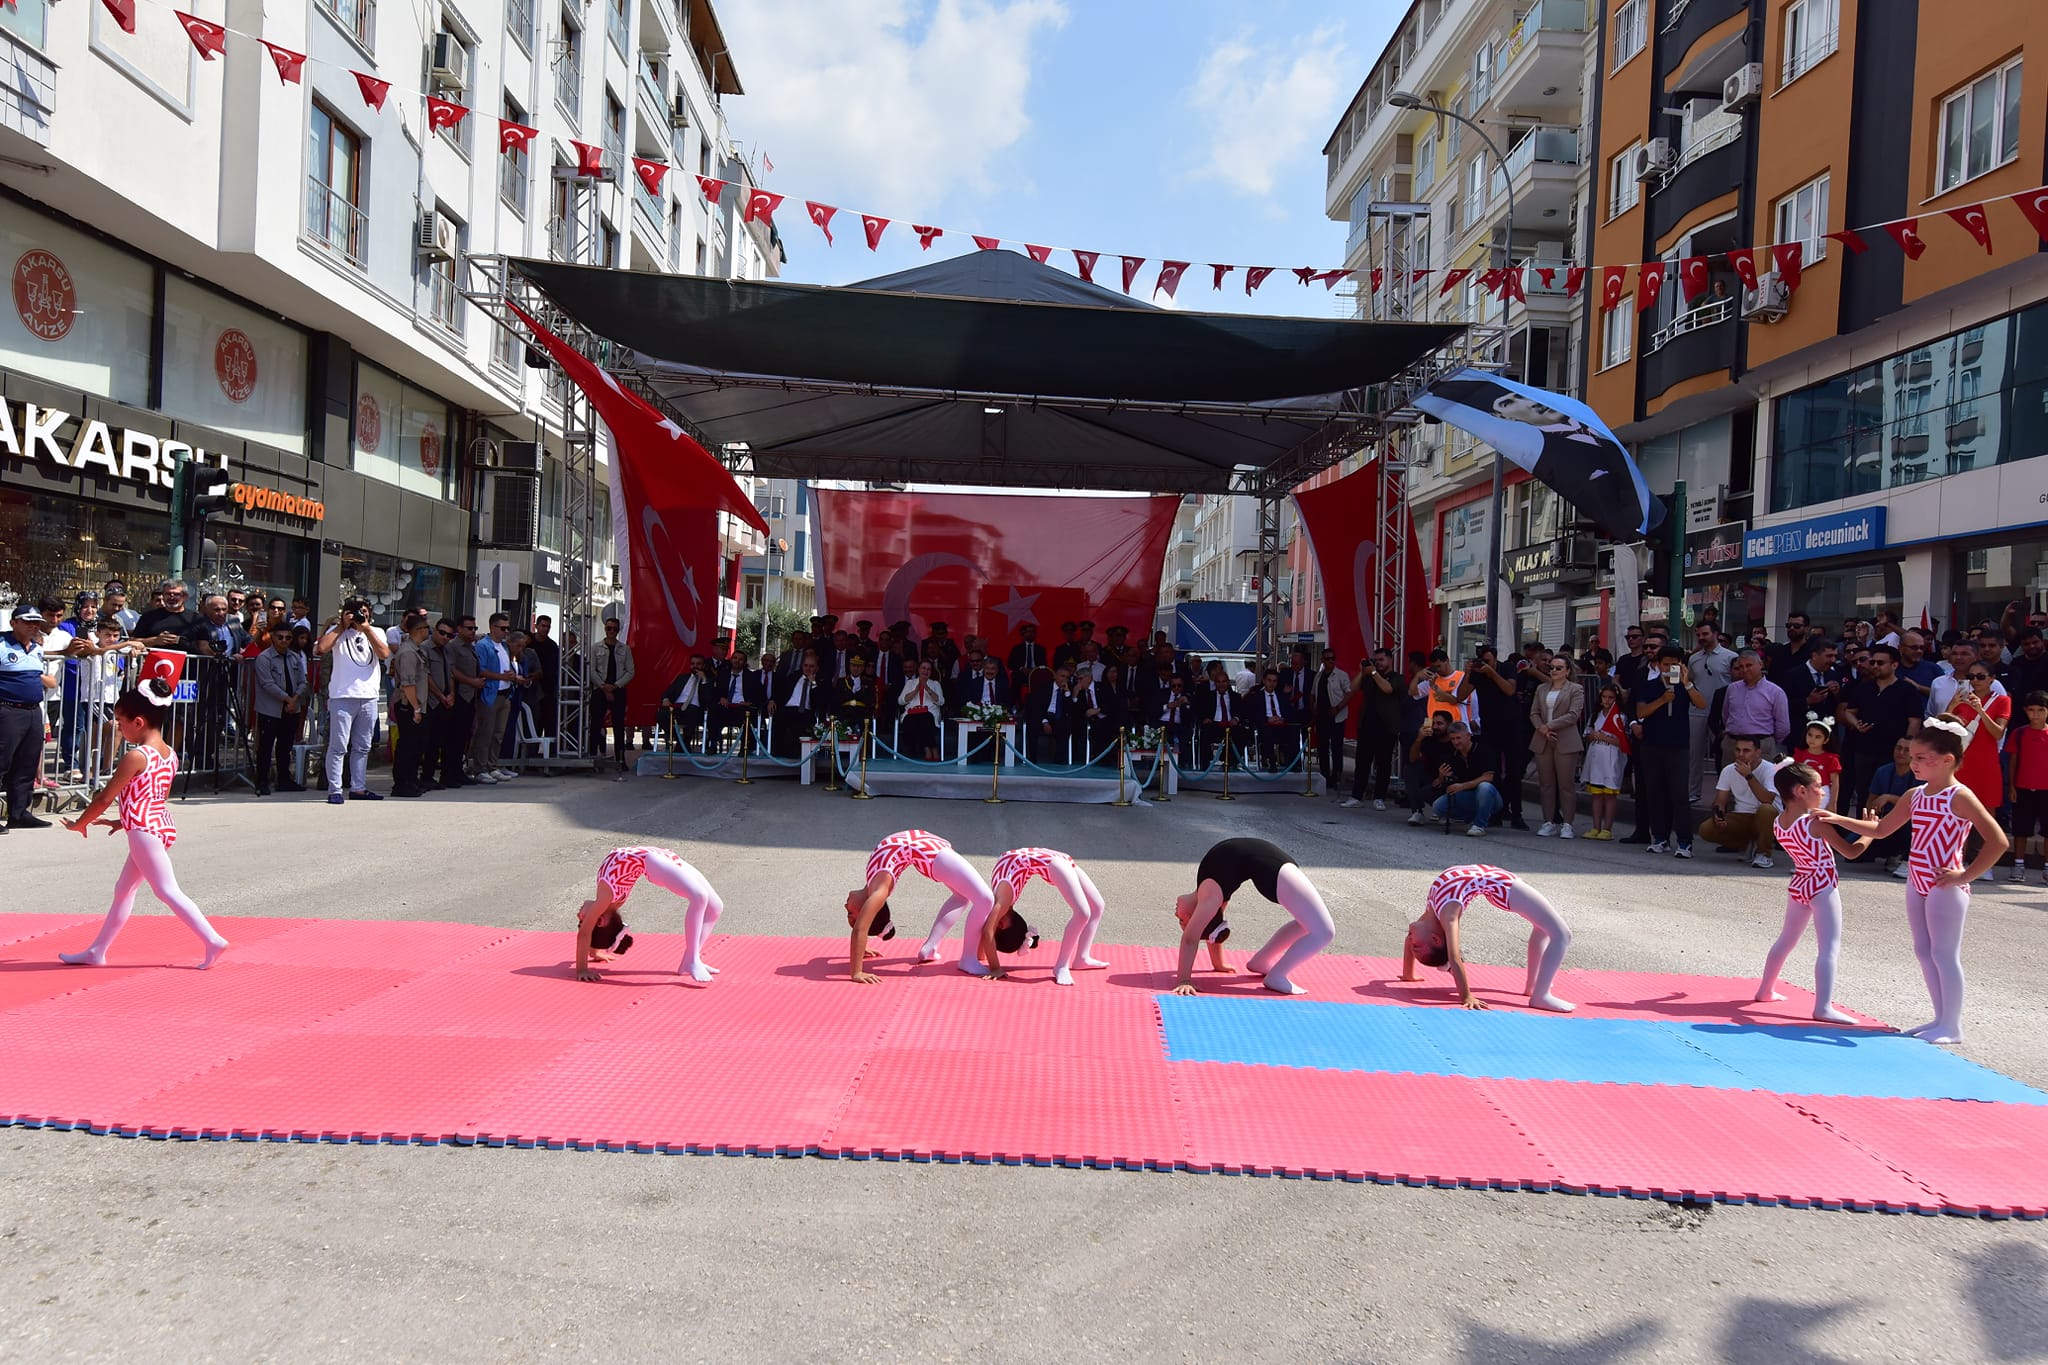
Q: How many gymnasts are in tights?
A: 8